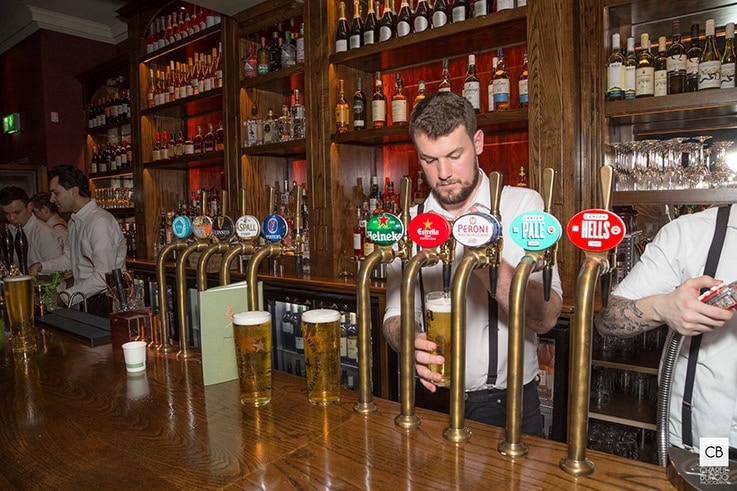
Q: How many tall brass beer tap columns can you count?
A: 10